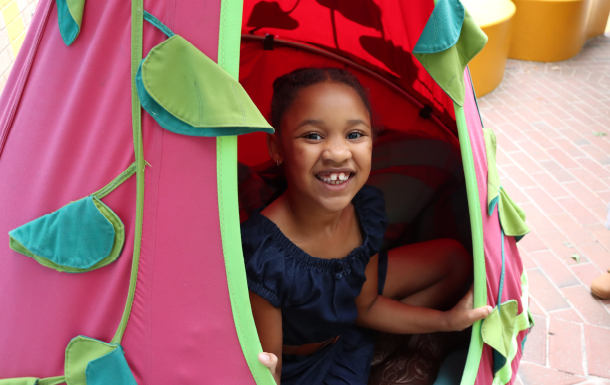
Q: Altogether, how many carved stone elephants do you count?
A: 0